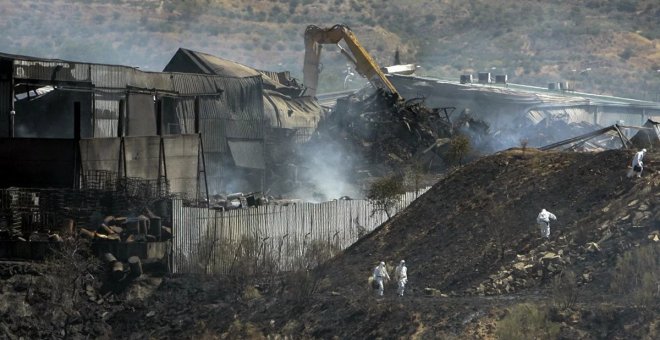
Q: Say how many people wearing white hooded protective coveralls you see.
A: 4